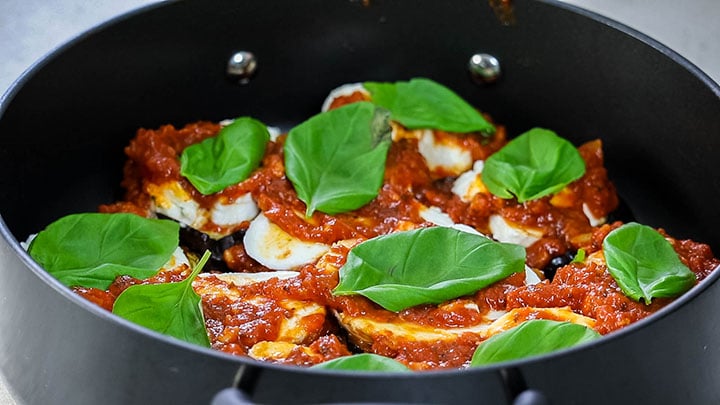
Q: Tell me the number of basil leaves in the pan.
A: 10